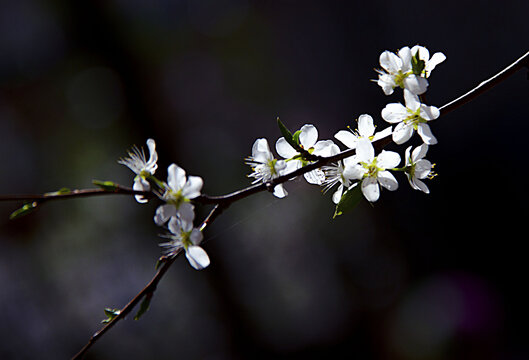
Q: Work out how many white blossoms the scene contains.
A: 12